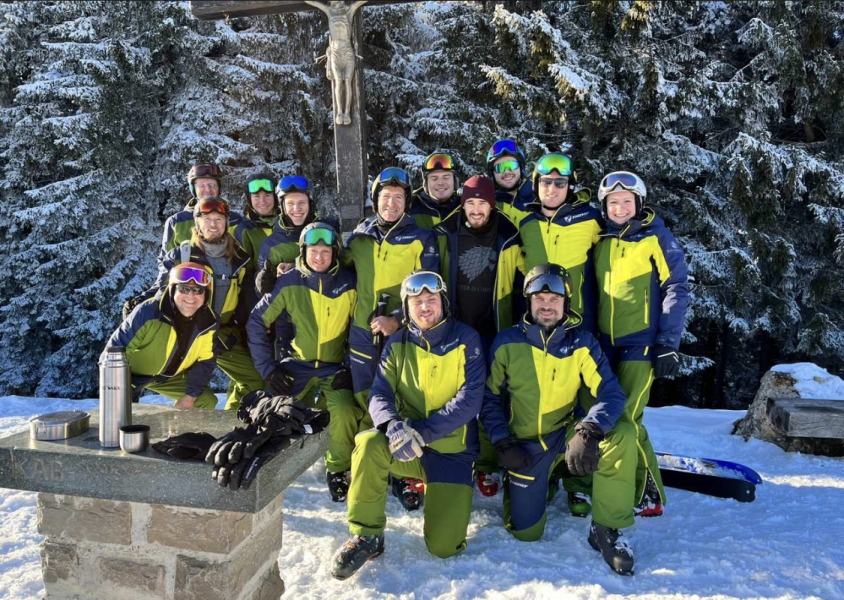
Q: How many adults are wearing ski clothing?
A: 14